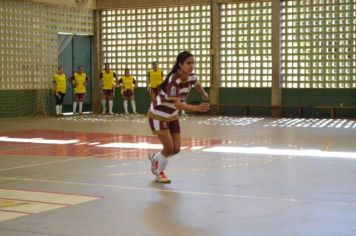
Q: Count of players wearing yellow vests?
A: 5